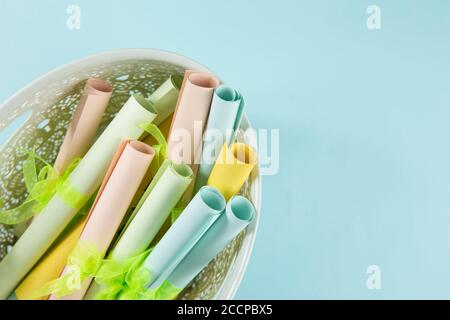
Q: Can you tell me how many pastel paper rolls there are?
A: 11